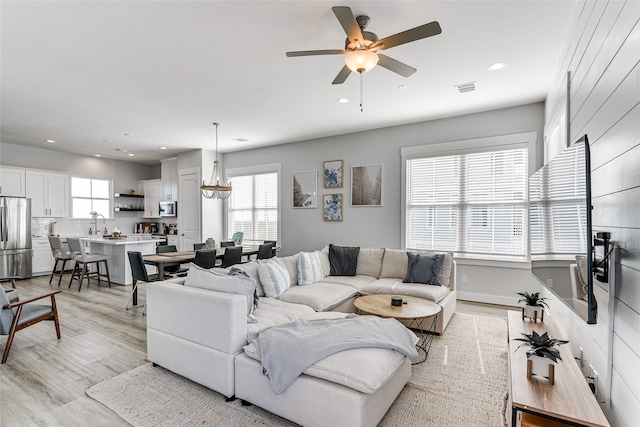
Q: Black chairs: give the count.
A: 8